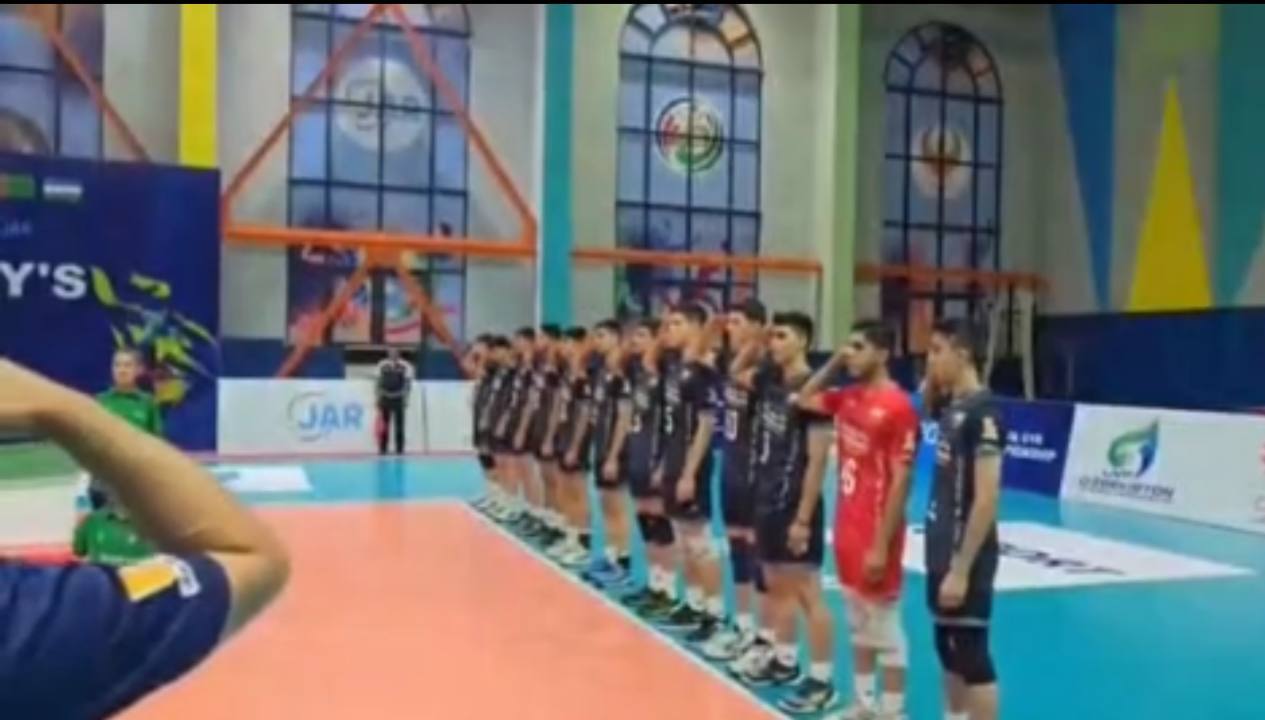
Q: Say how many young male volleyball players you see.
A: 12